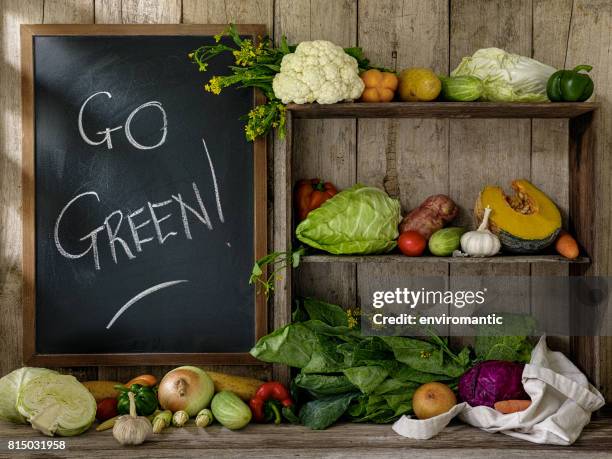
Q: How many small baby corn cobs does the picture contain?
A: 4